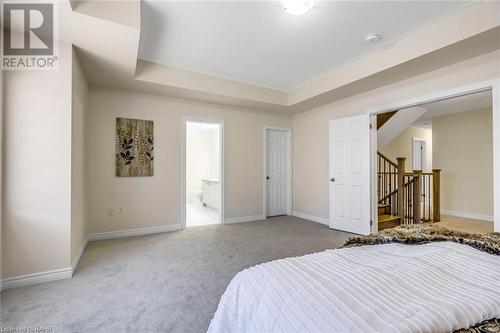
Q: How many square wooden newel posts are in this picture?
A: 3